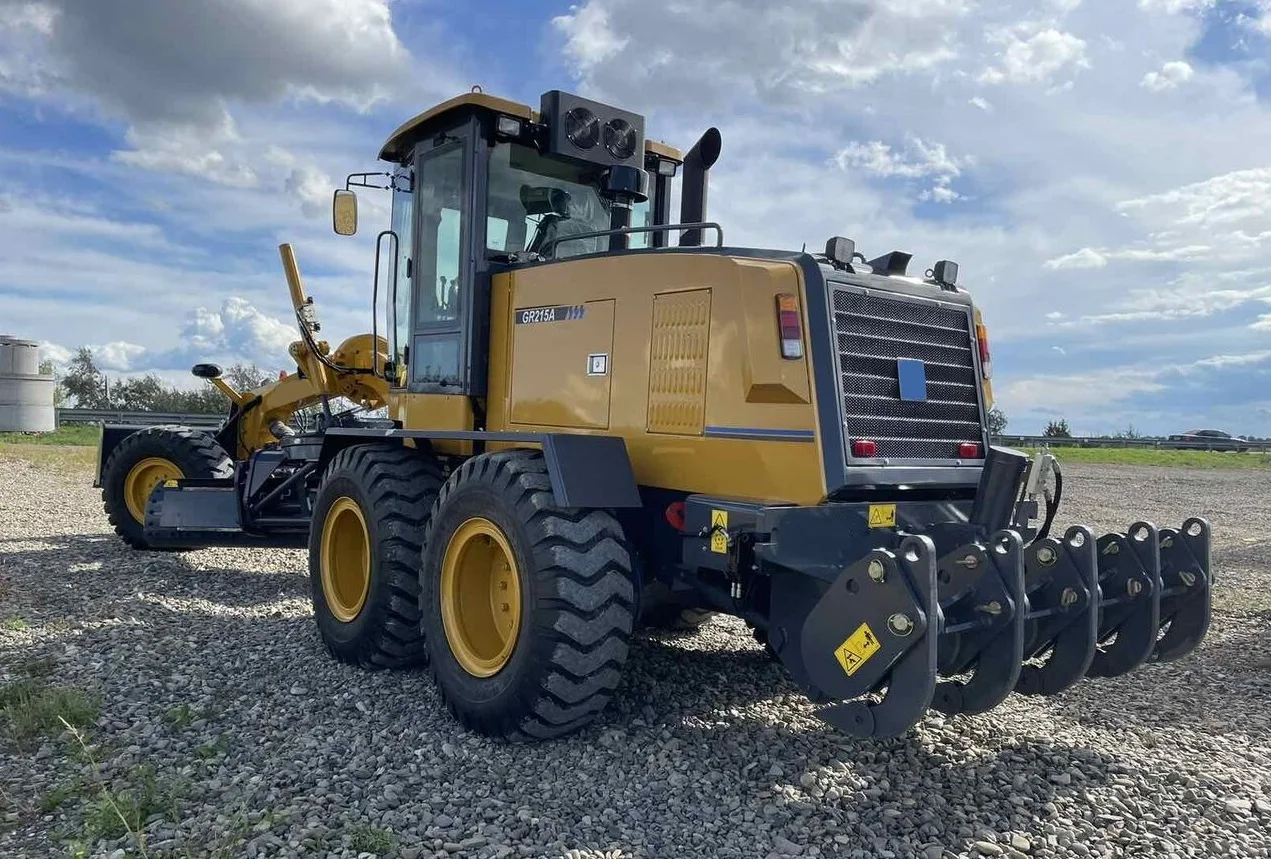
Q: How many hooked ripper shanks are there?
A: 5